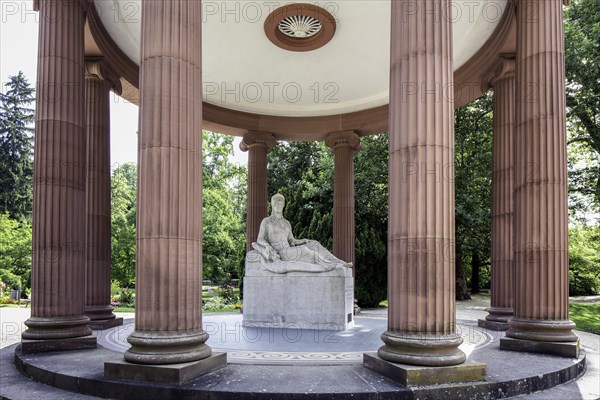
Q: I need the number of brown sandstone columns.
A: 8